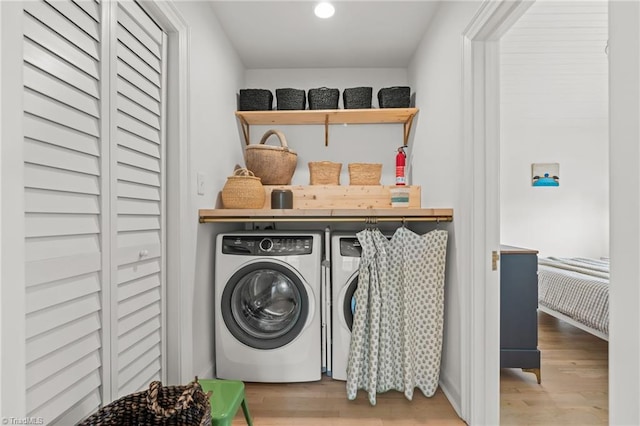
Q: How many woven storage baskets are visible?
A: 10